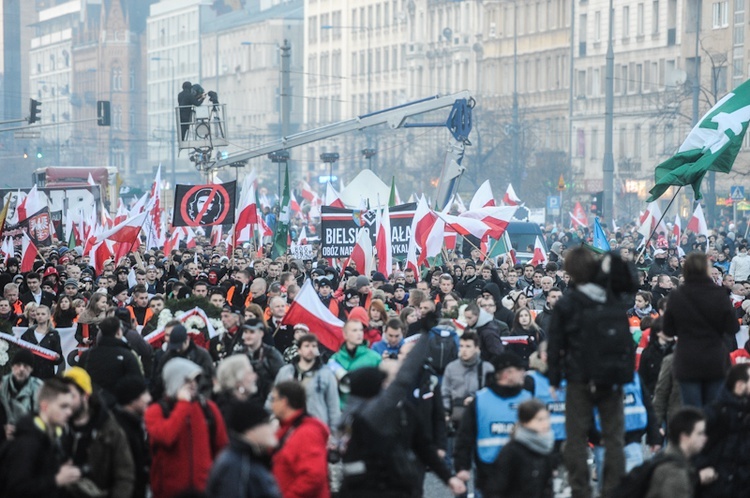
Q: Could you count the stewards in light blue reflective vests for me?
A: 3